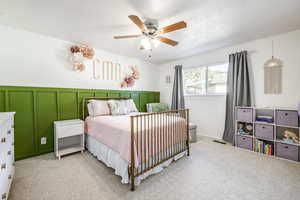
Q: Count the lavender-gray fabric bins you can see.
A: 5